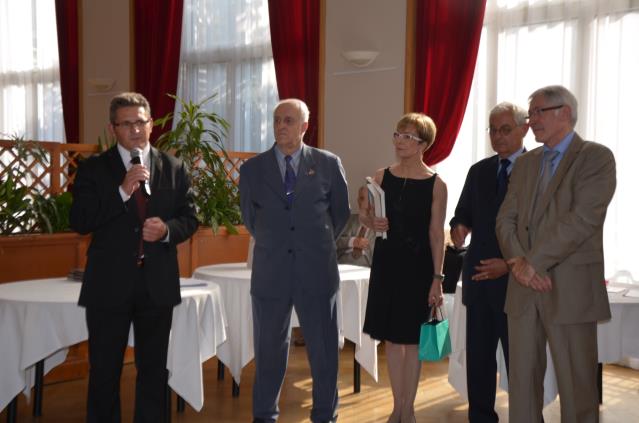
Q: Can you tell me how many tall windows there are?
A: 3